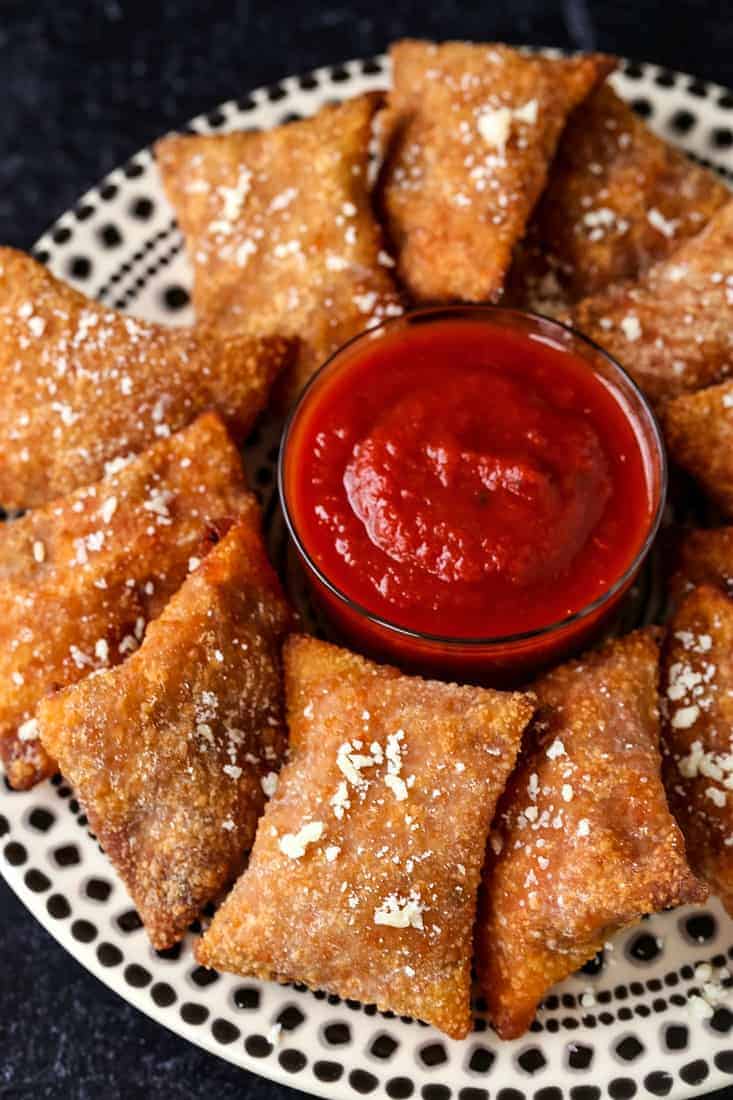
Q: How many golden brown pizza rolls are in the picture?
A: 12